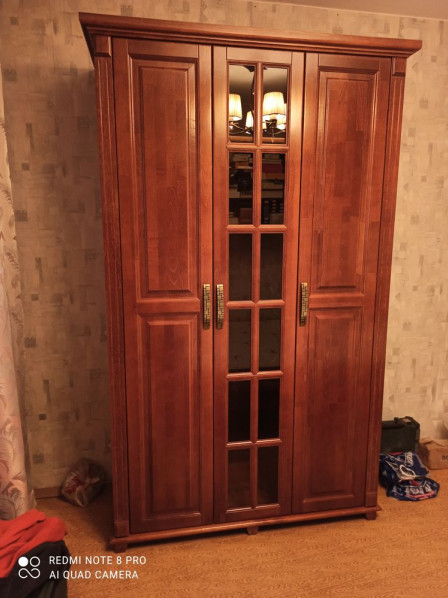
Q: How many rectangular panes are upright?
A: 12